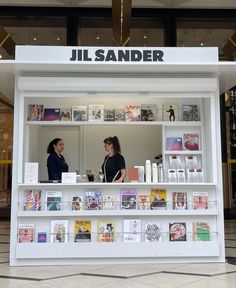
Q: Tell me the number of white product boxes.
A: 6